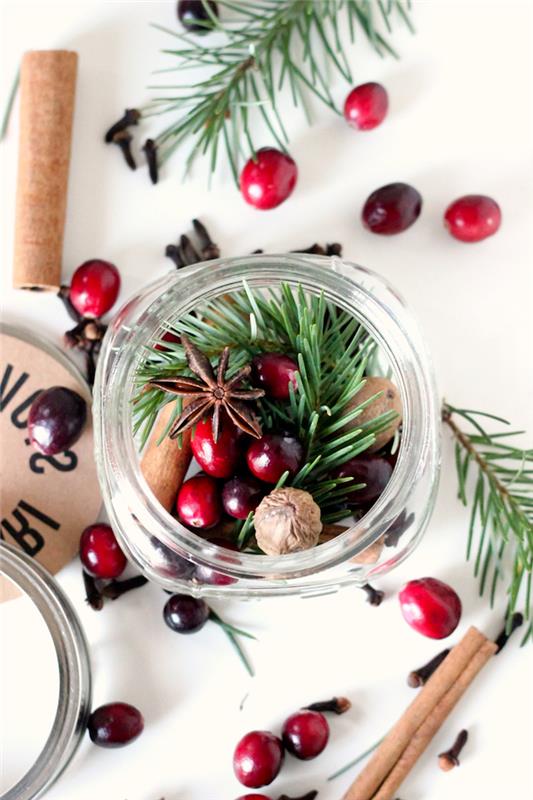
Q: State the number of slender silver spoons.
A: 0